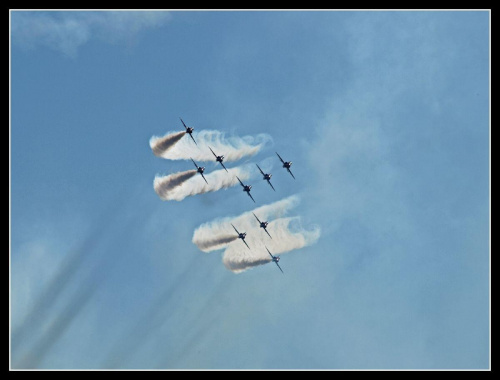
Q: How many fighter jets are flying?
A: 9